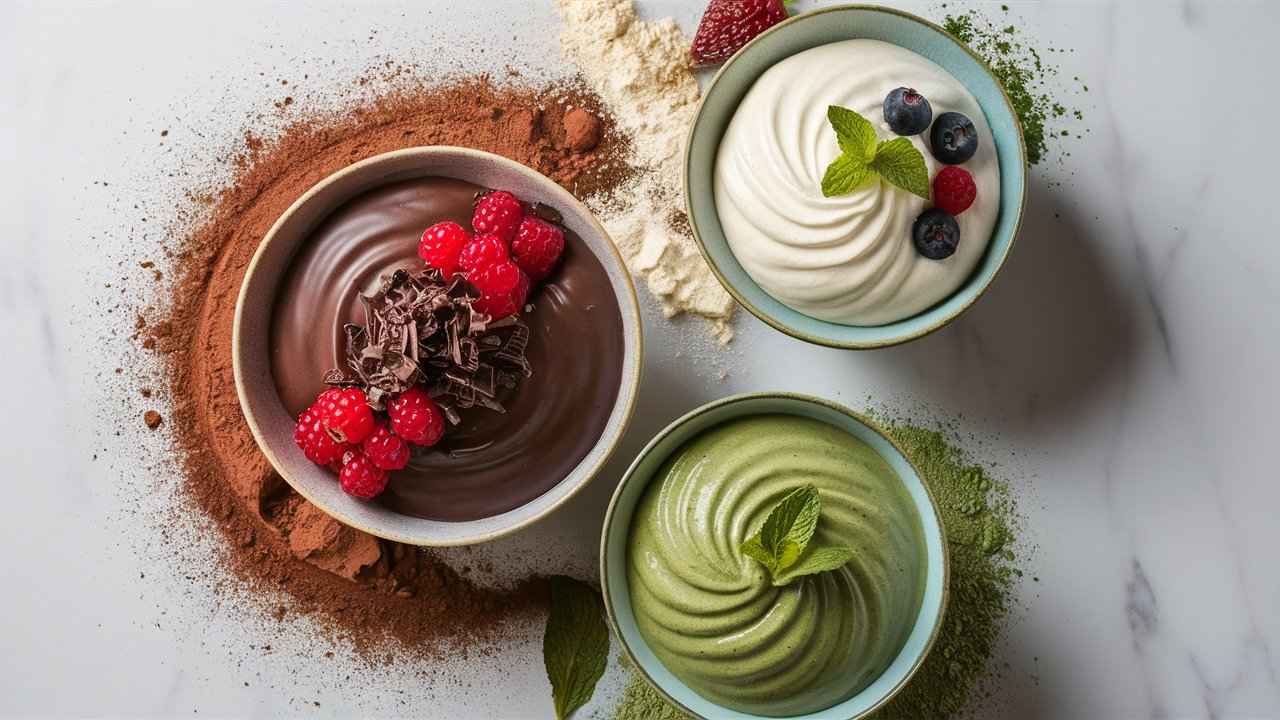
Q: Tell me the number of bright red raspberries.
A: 11